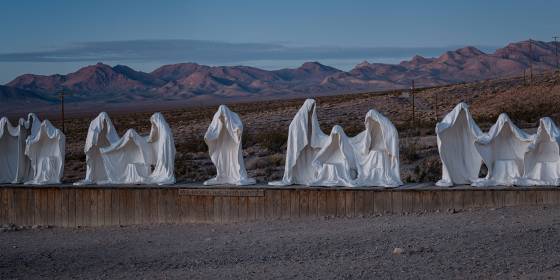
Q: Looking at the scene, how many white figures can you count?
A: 13